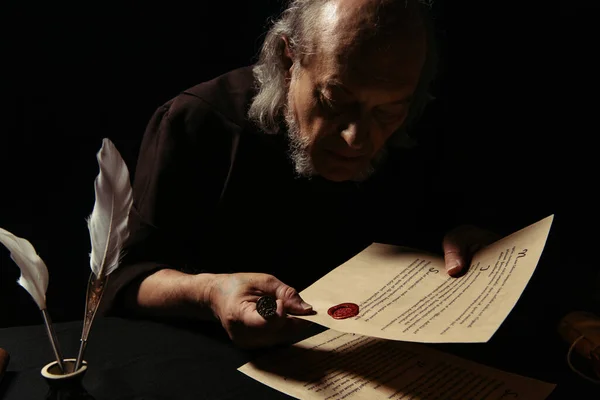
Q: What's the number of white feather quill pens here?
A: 2